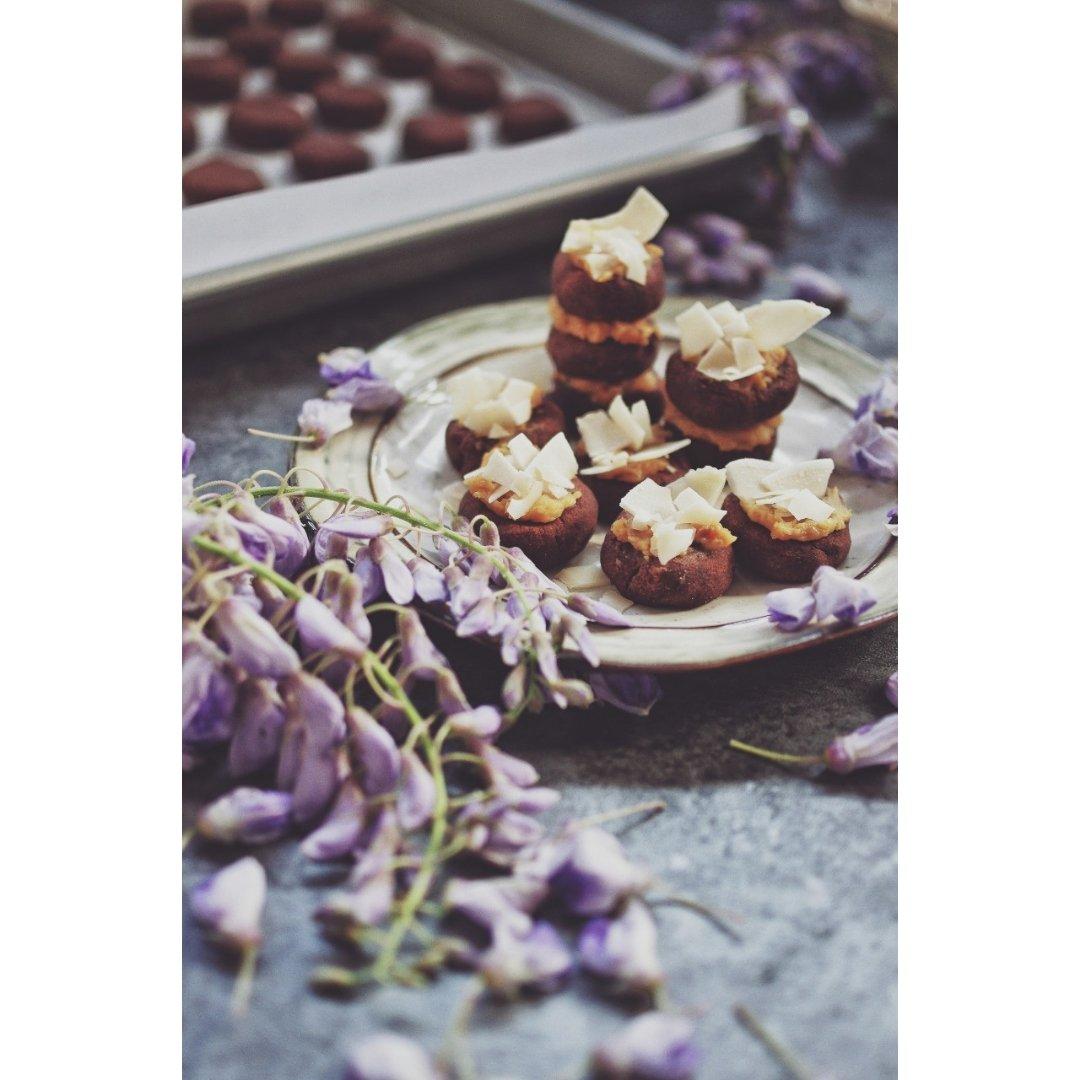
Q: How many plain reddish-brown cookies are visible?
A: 15